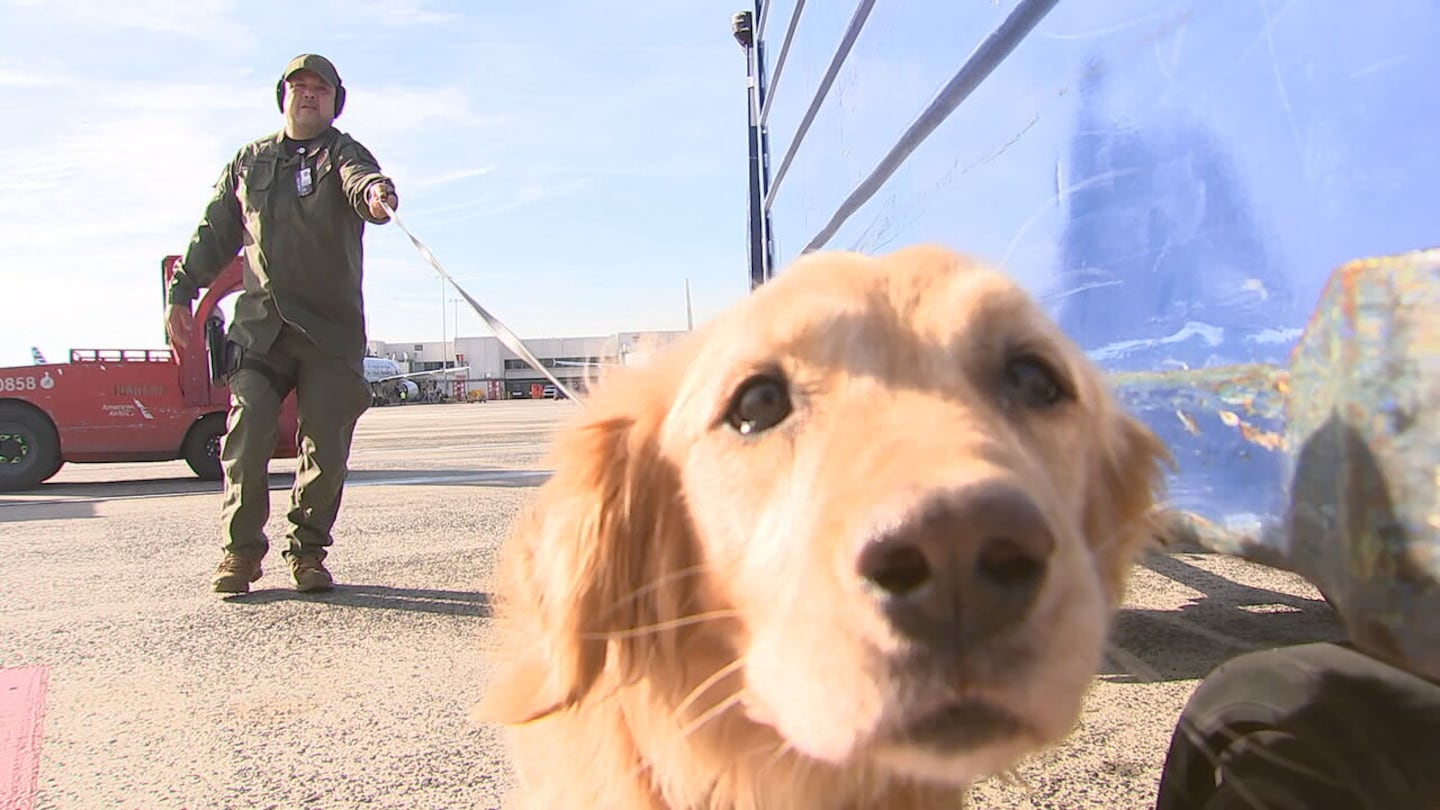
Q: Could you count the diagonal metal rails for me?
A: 4